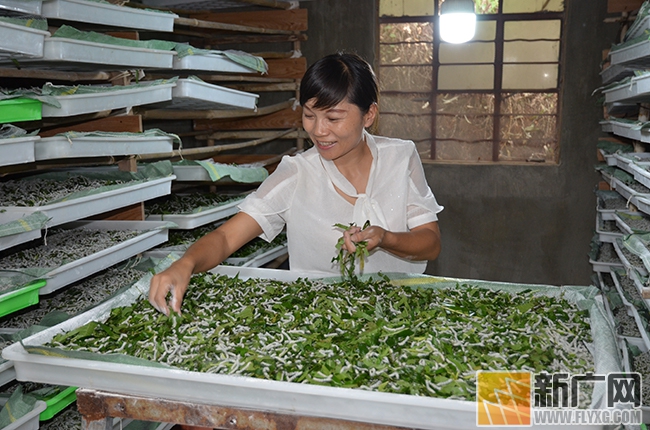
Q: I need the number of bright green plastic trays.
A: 3